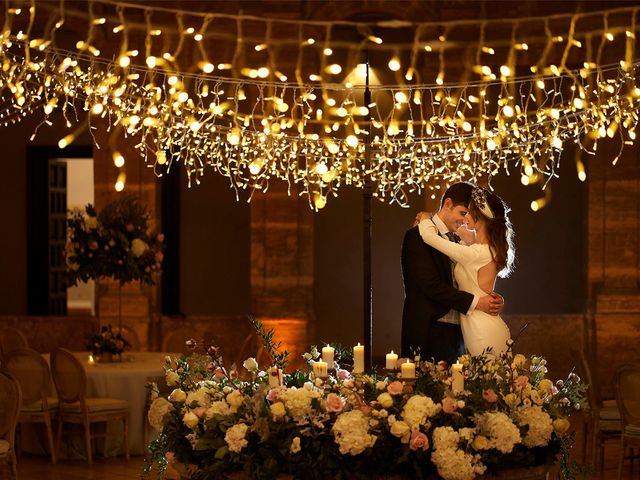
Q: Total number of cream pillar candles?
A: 7